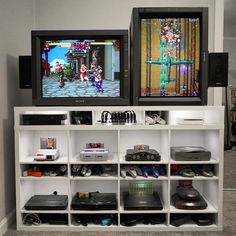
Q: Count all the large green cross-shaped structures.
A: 1